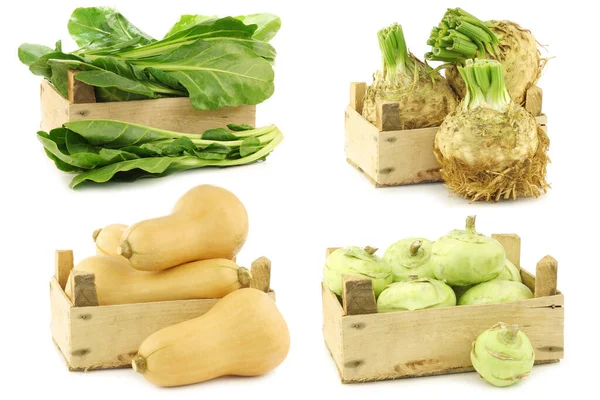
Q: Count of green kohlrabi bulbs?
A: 7